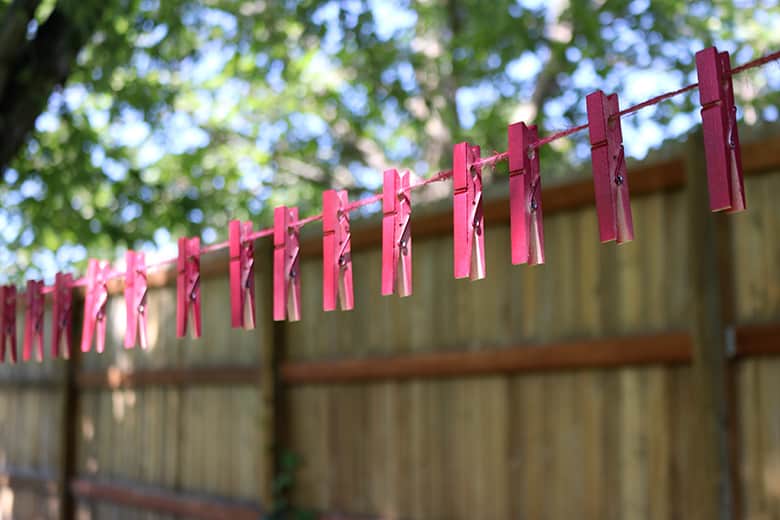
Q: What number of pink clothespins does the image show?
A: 14